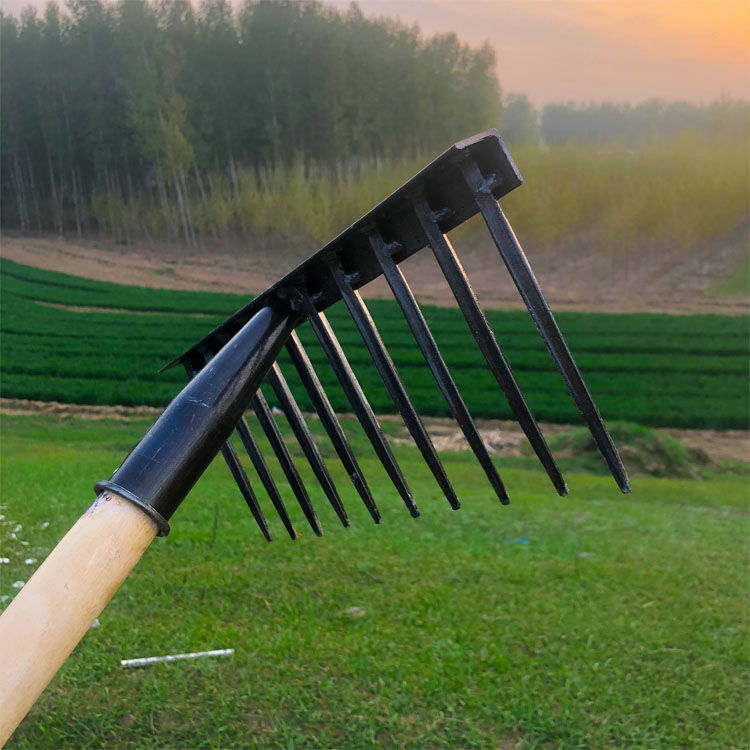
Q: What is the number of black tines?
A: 10